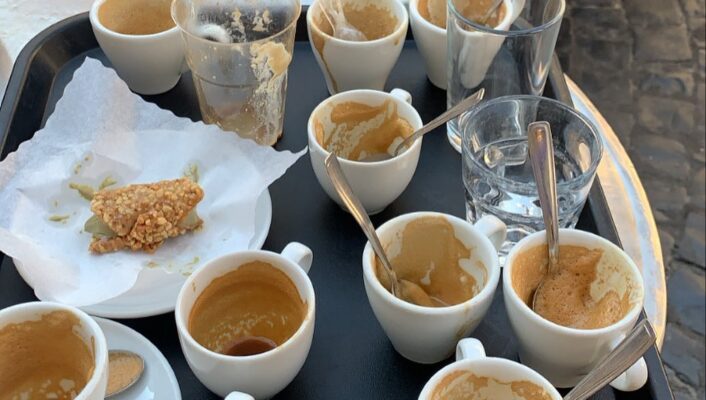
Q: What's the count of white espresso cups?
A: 9